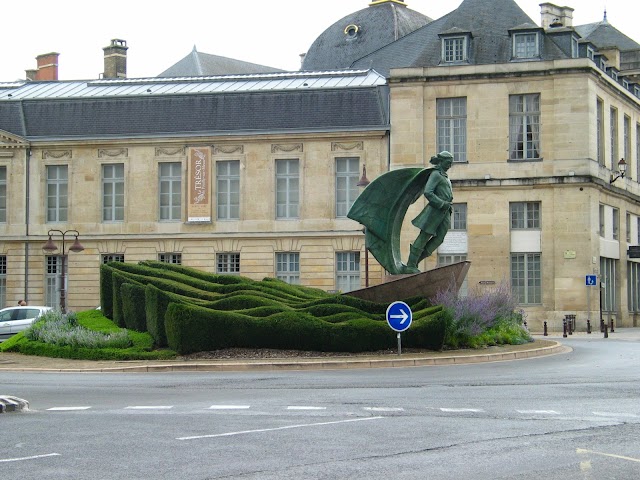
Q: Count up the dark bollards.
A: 7